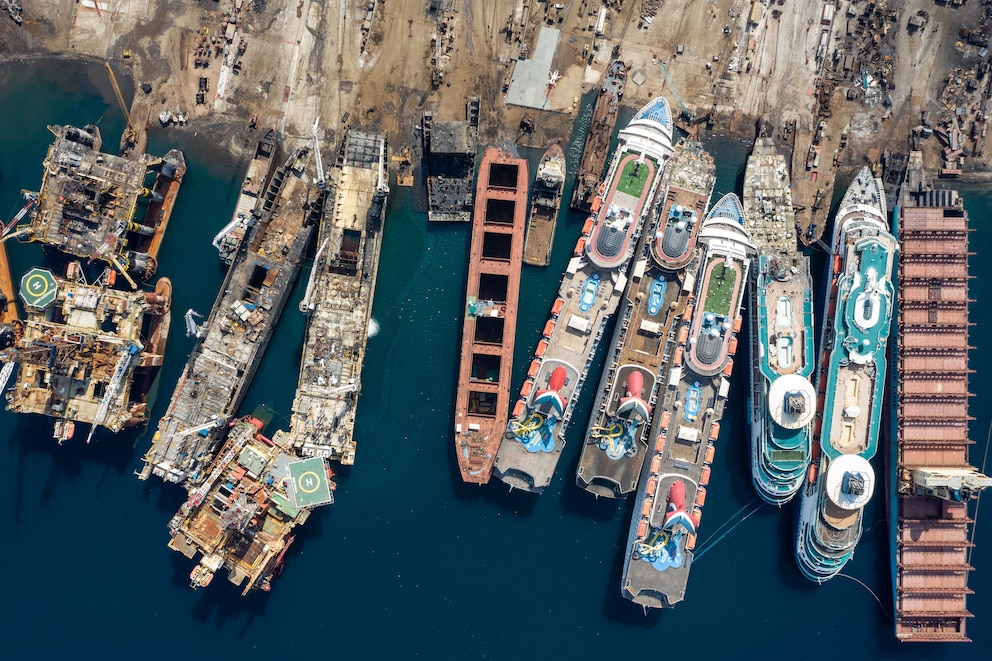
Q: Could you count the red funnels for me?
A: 3